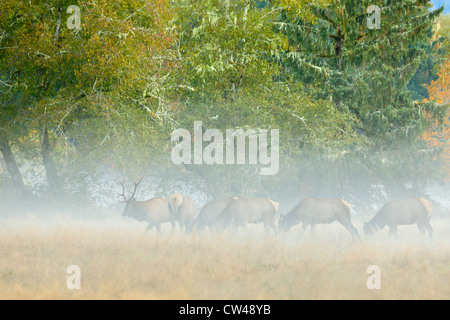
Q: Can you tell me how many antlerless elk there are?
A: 5